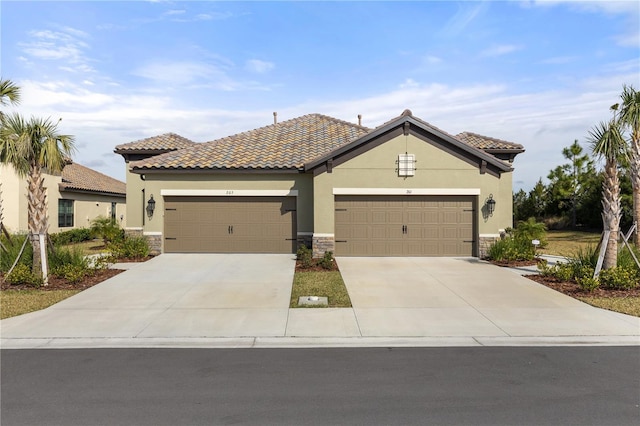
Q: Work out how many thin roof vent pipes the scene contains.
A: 2